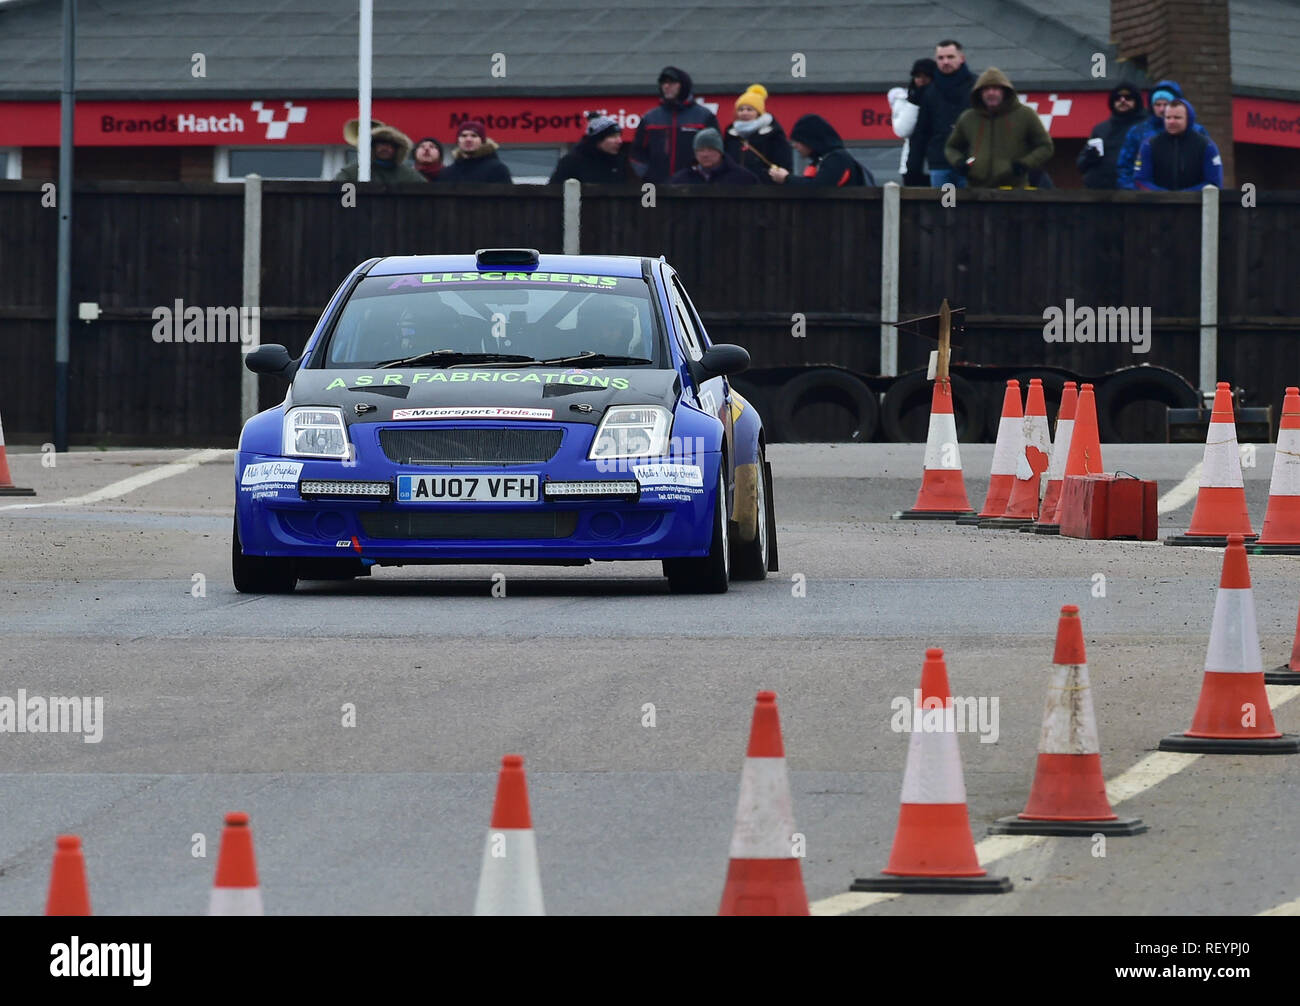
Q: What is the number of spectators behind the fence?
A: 14